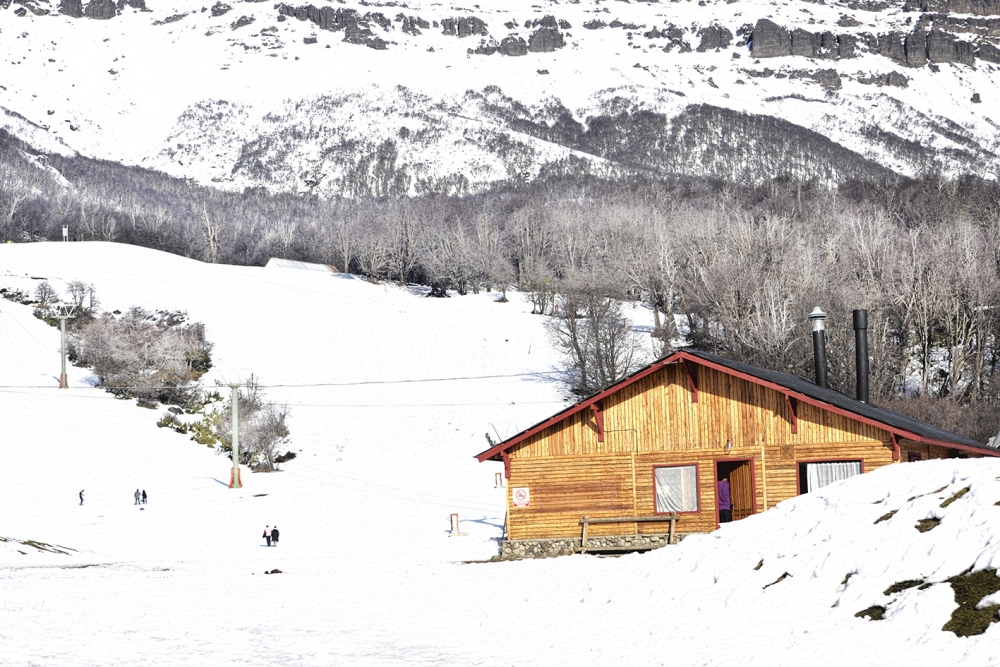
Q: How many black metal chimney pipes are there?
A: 2